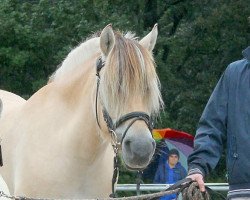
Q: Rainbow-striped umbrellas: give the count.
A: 1